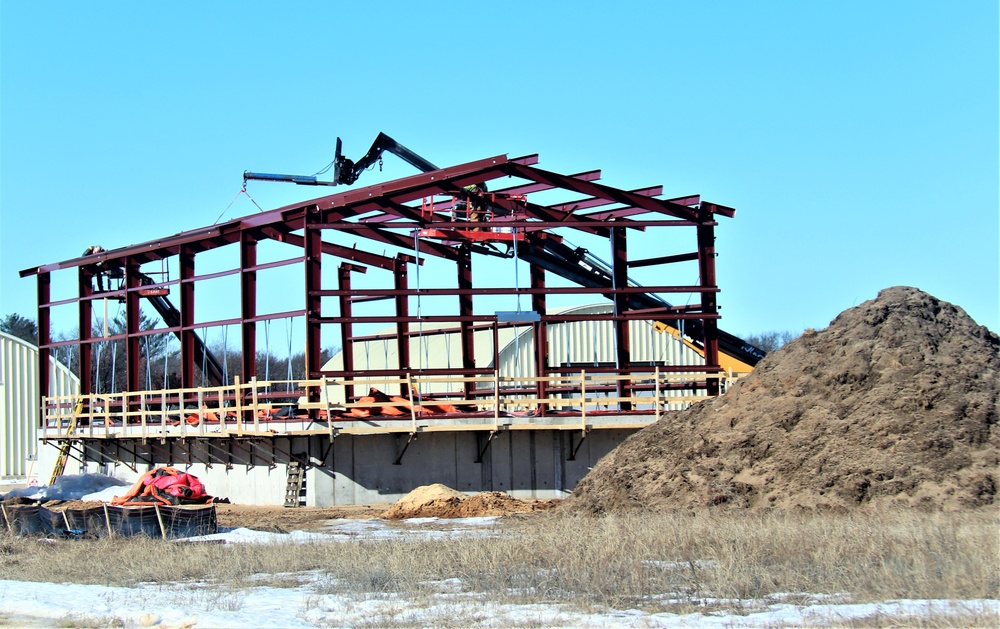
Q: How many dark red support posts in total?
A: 12